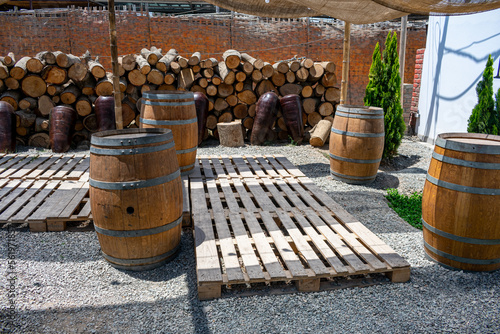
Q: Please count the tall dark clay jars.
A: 6